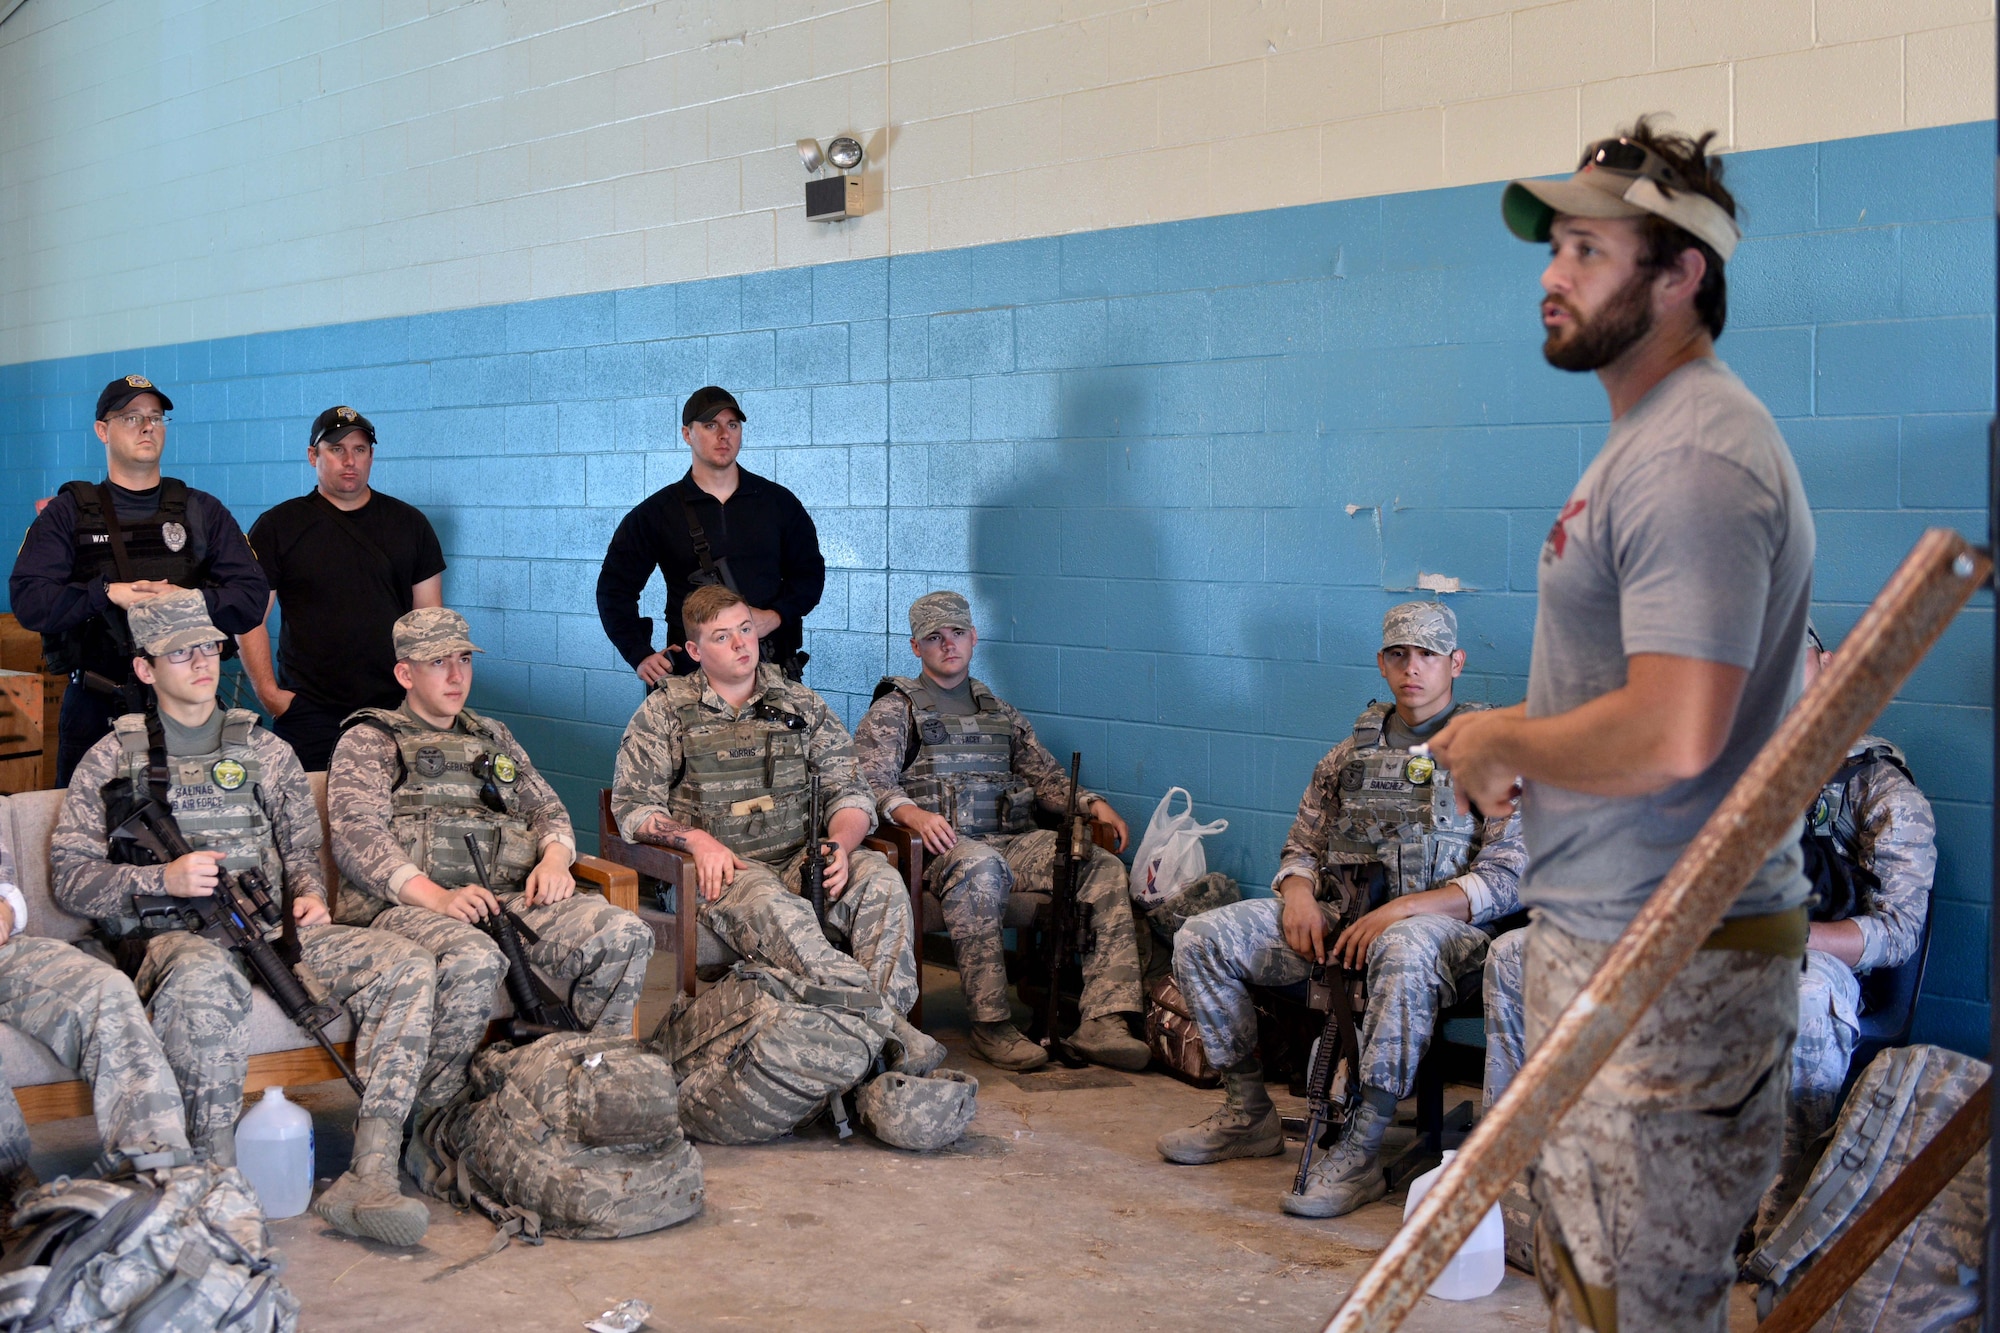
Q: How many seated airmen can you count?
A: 7